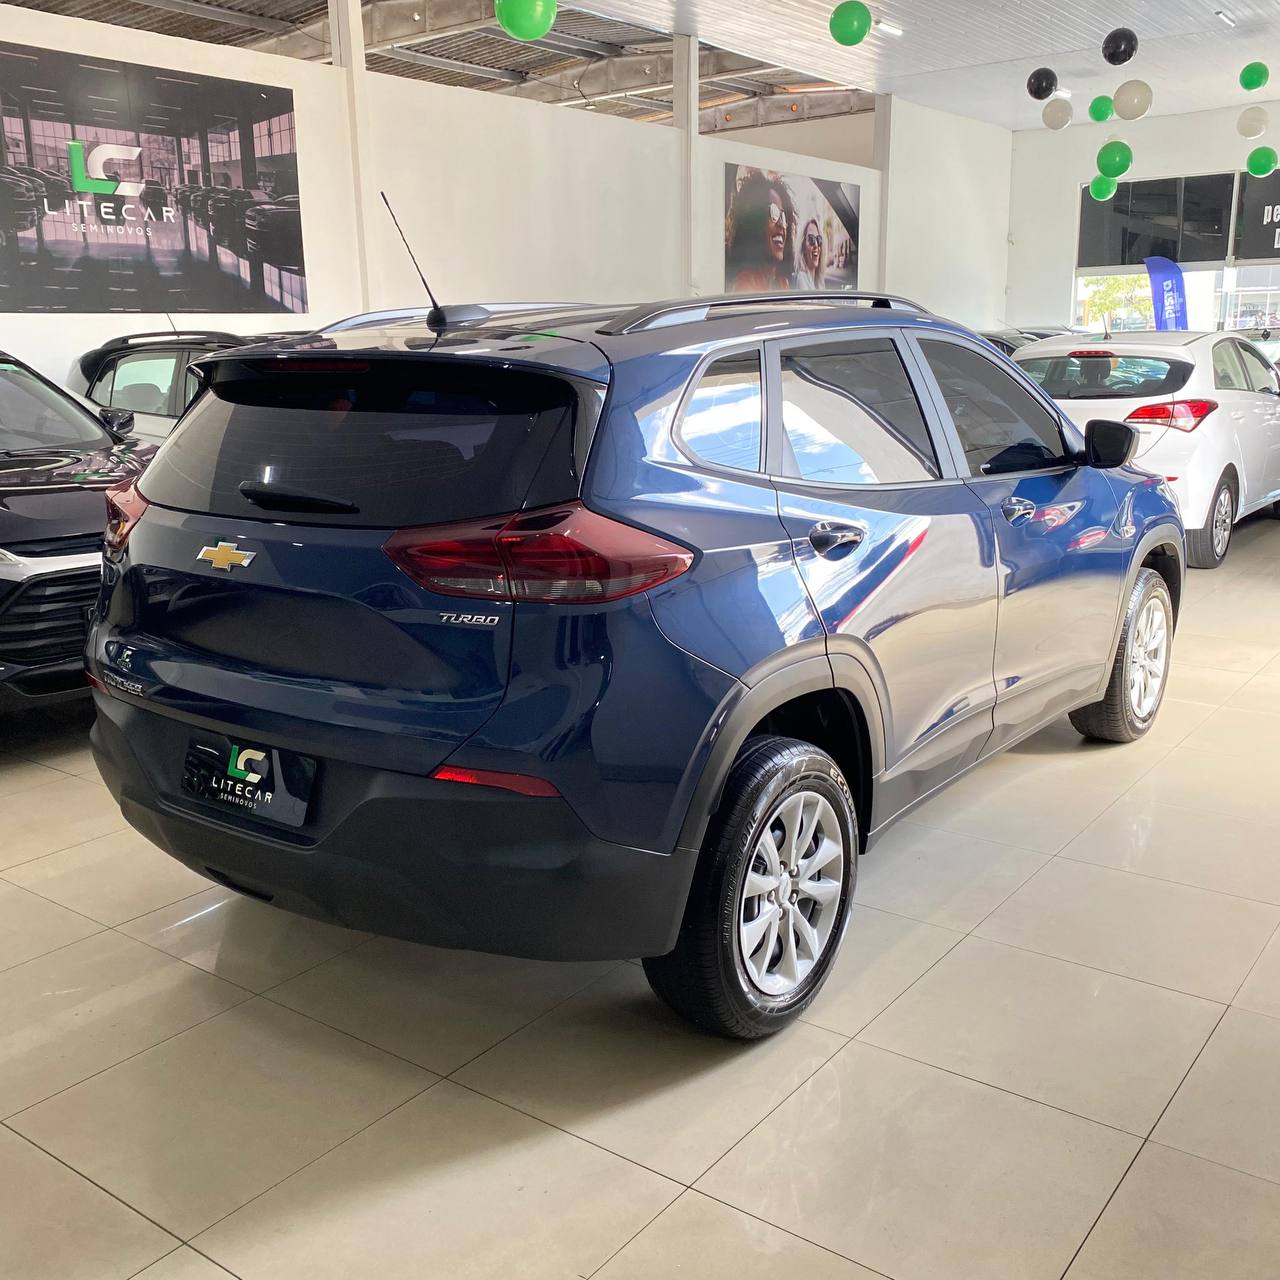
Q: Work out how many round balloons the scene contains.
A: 12